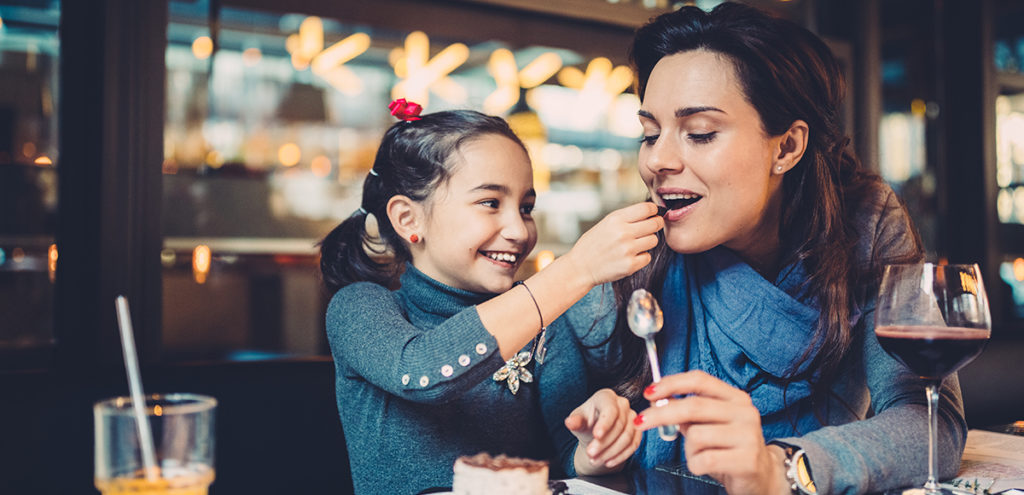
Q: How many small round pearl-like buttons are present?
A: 5